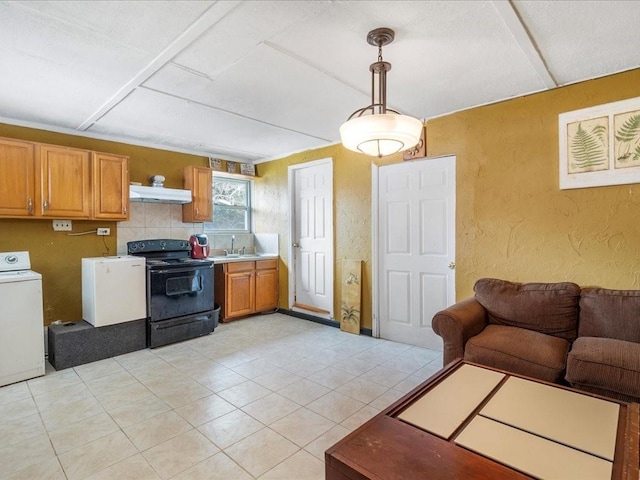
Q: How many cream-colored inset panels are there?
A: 3